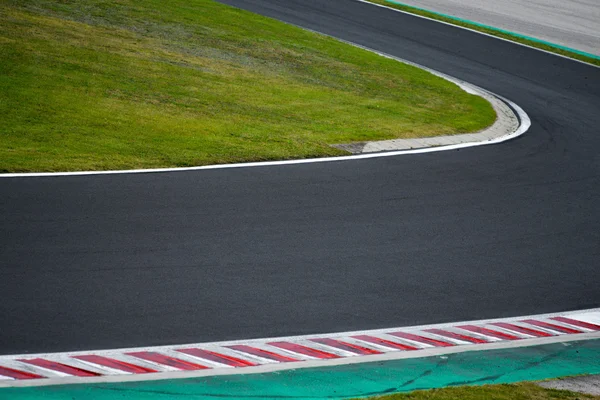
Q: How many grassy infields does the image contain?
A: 1